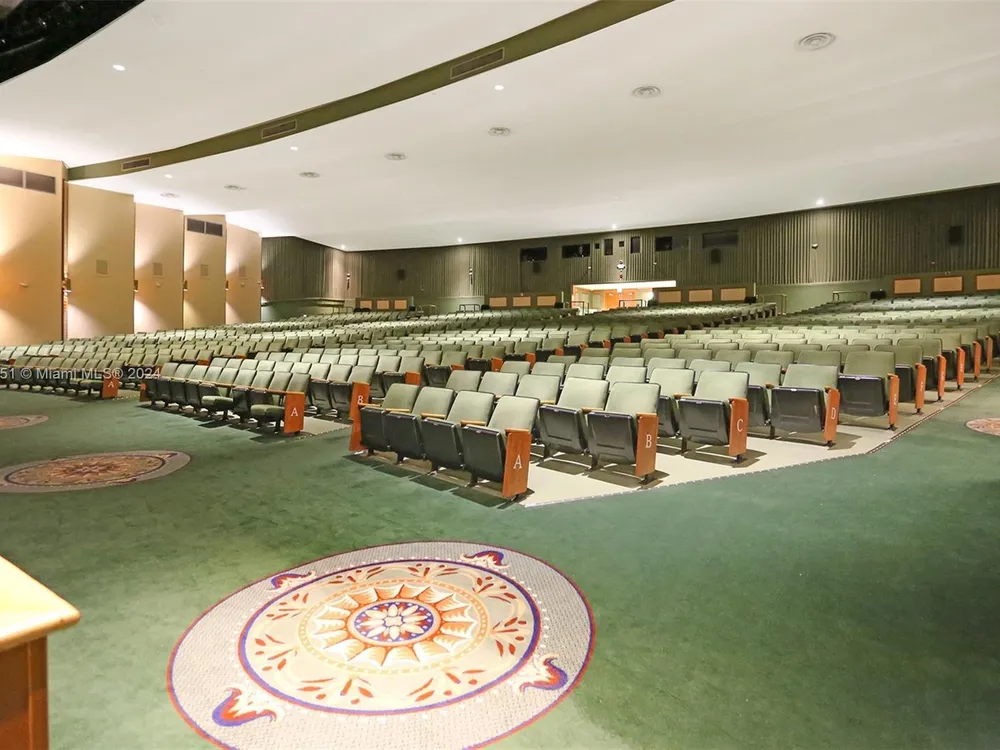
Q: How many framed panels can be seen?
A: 12